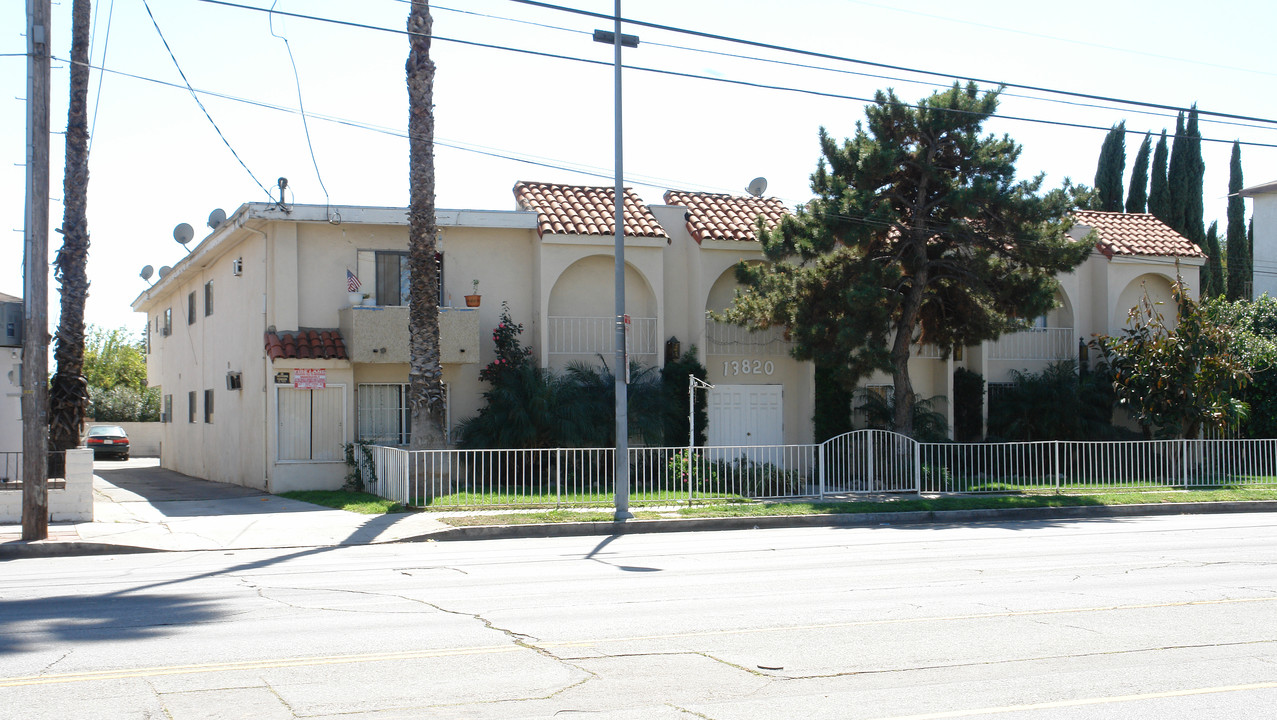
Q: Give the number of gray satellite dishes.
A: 5